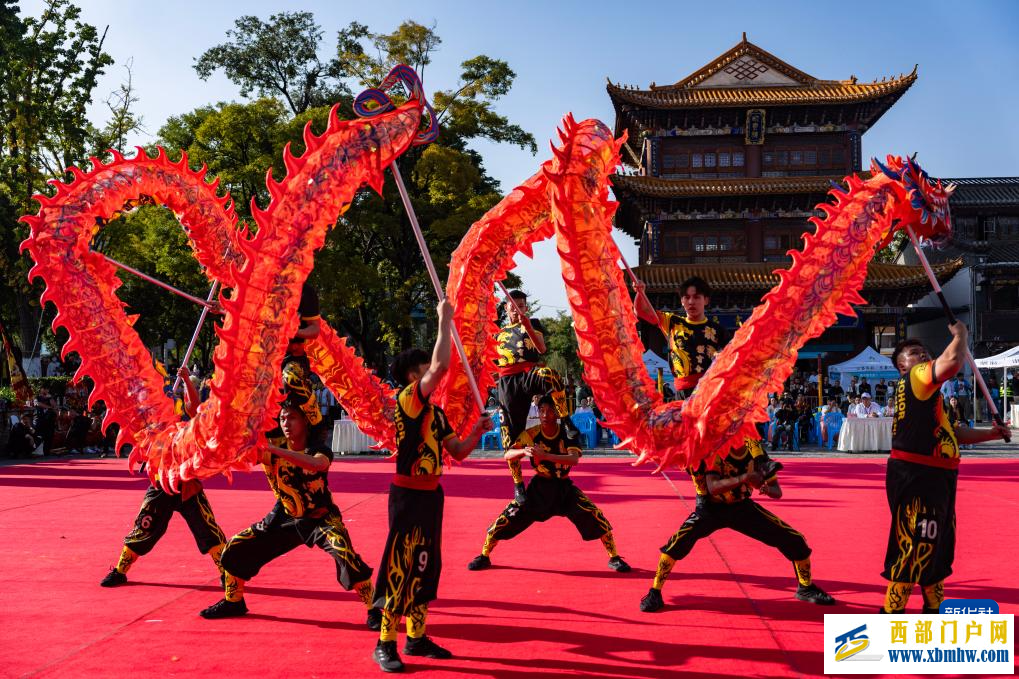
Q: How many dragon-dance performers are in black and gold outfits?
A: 9